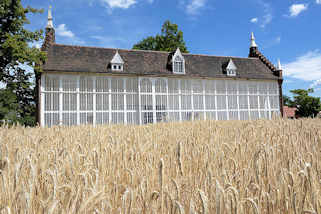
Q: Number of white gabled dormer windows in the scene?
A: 3